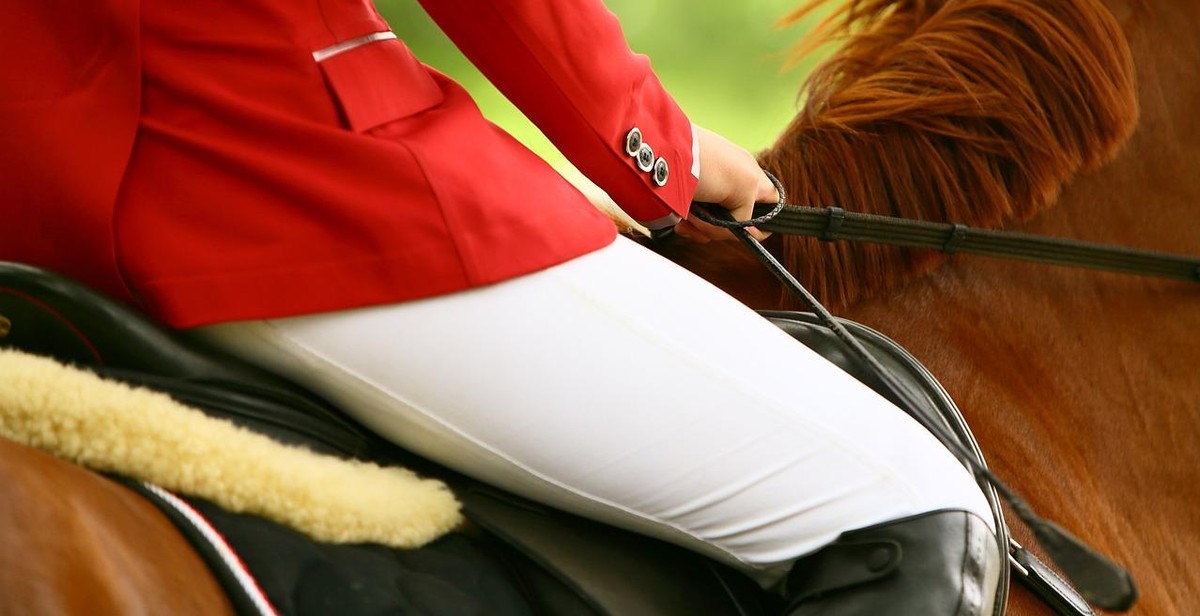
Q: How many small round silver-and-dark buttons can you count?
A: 3